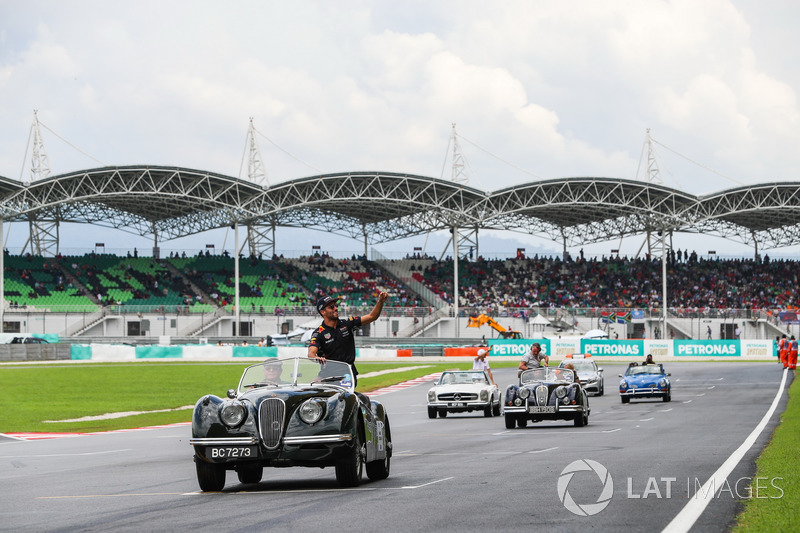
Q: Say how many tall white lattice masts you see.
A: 4